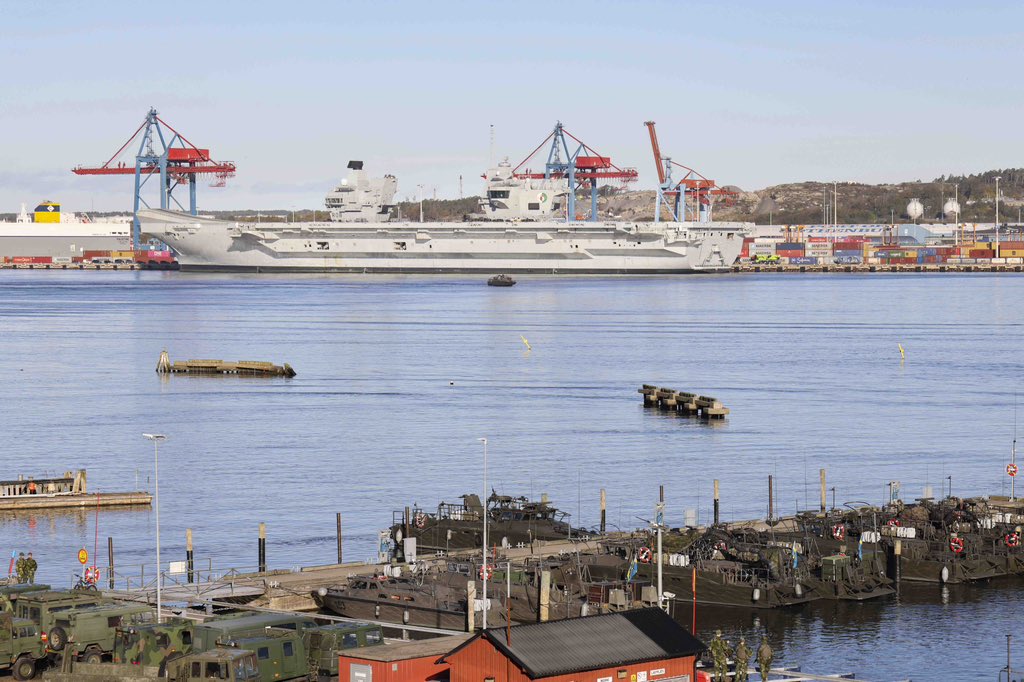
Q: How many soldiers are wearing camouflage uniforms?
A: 5